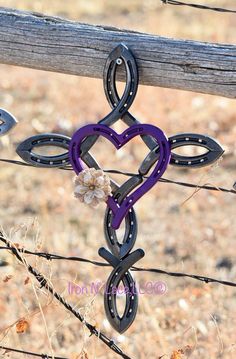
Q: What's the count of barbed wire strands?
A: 5